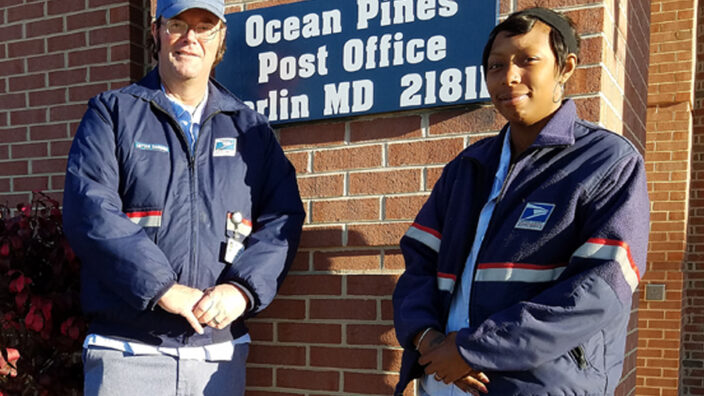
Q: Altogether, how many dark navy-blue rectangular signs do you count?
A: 1